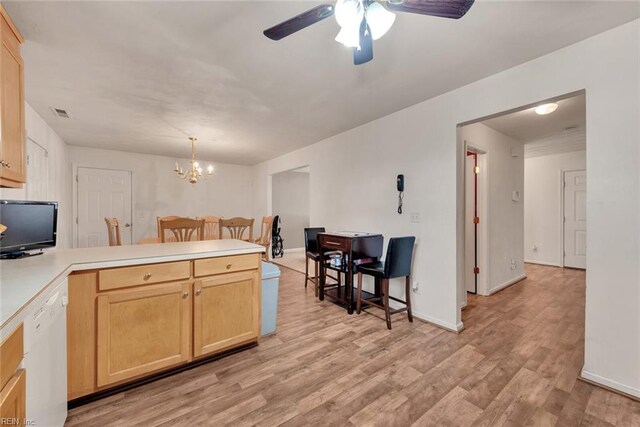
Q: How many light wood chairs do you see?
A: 6